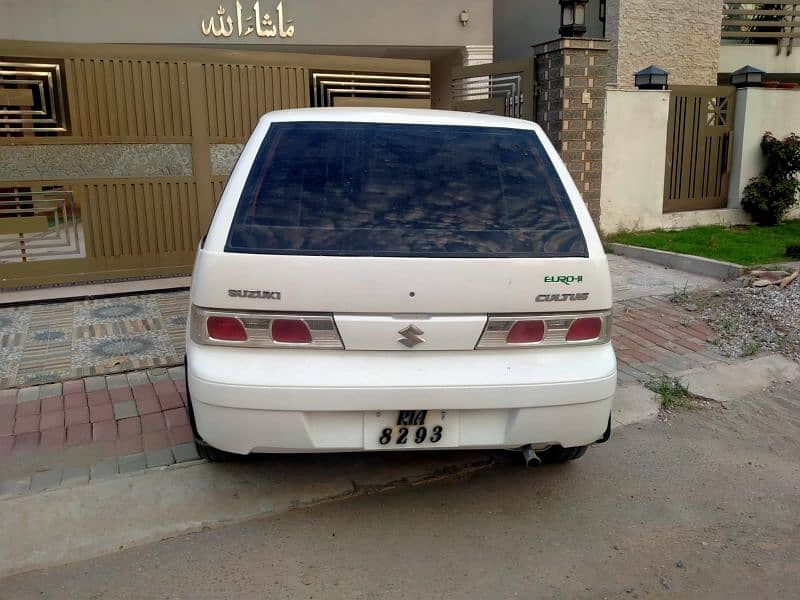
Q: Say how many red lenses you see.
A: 4